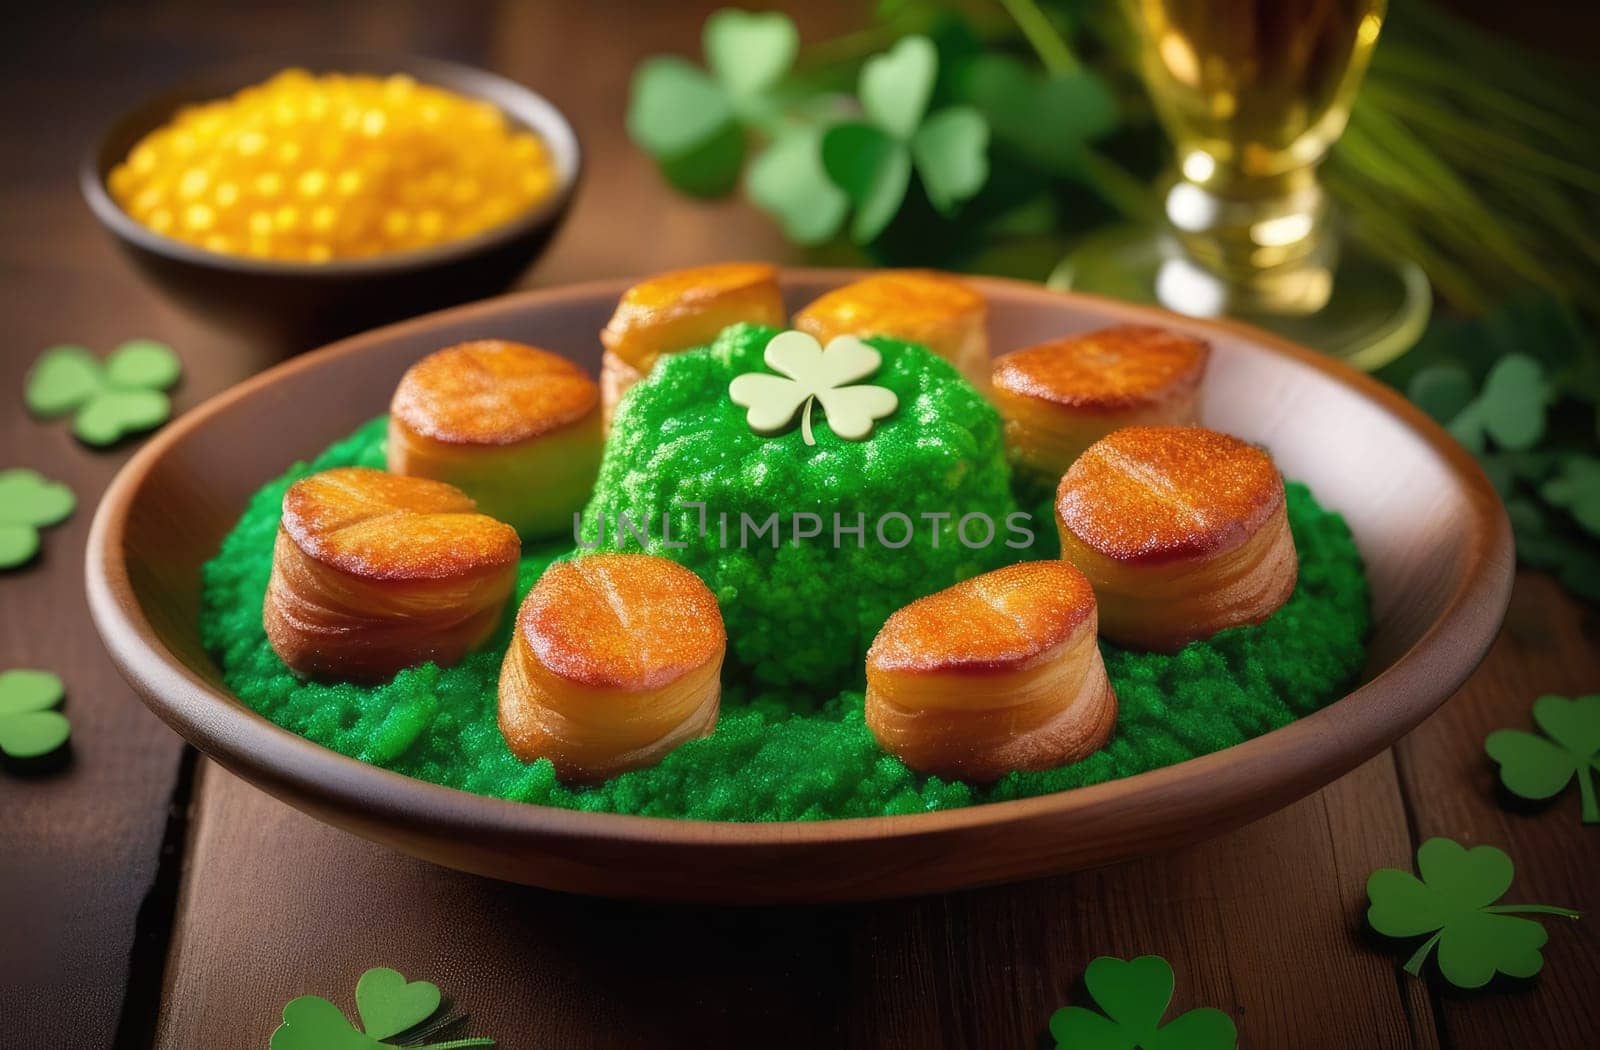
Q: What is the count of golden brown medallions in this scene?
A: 8